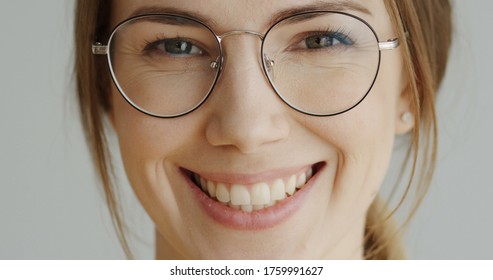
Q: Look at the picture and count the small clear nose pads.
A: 2